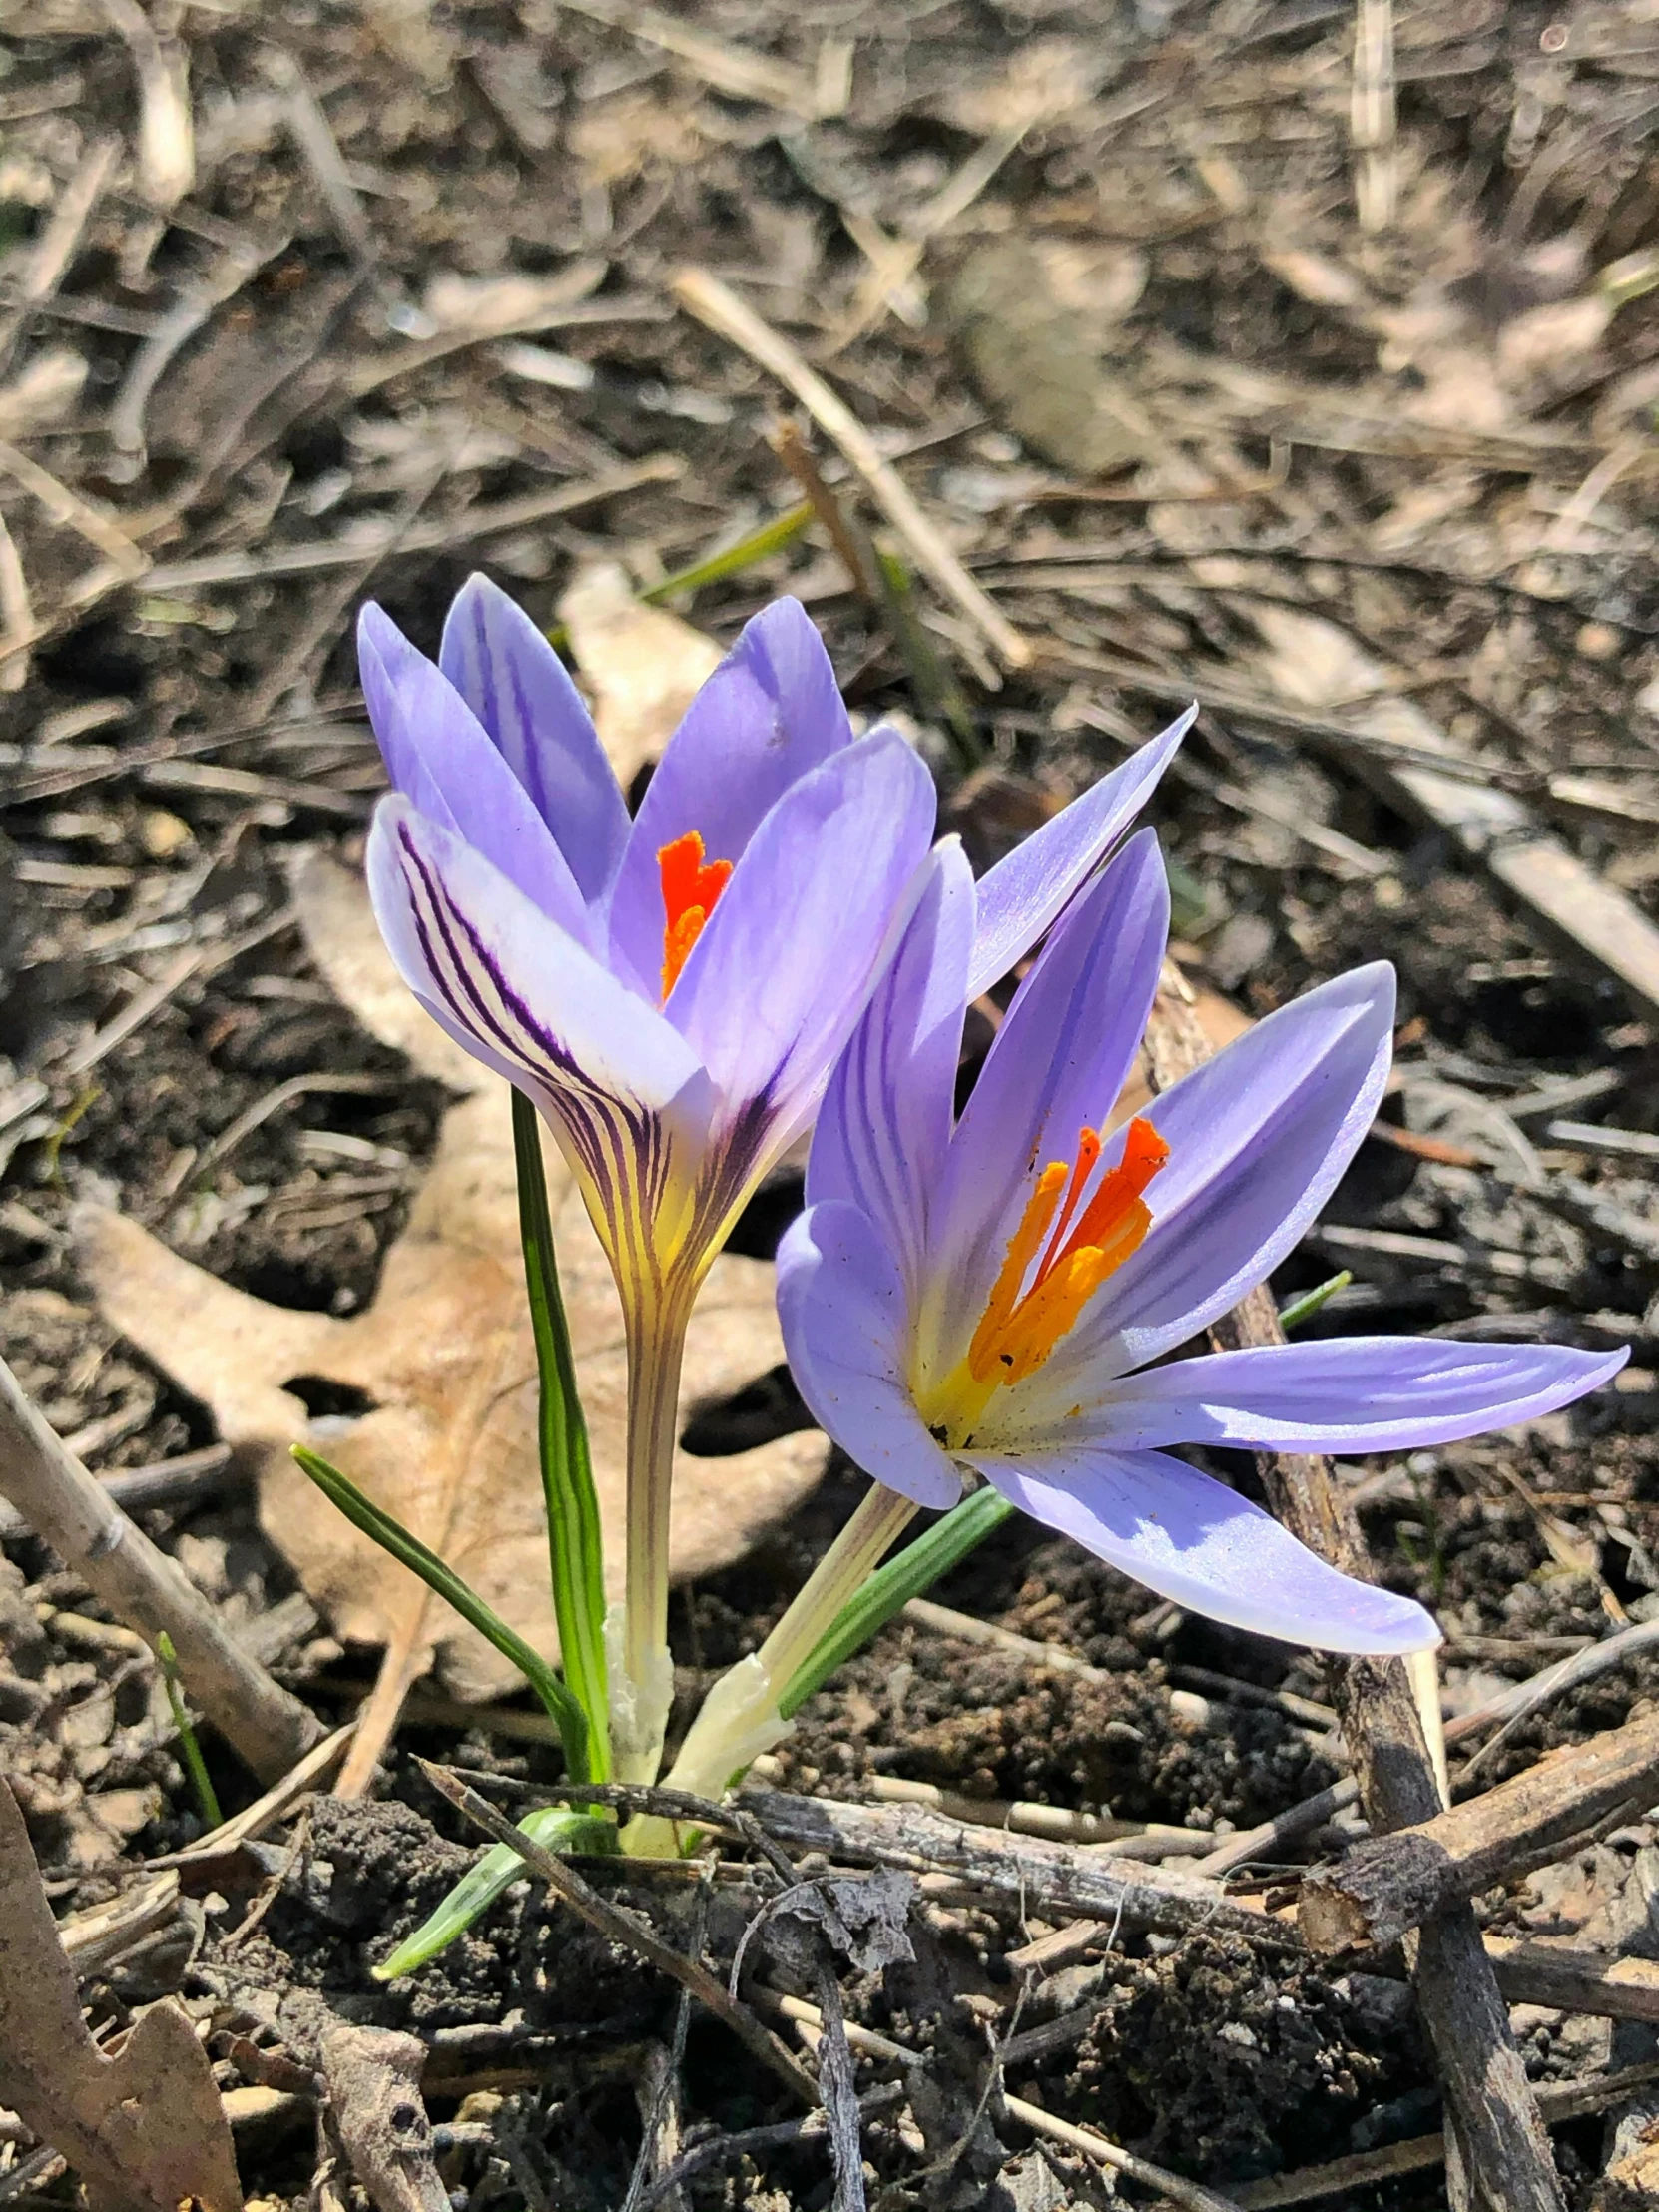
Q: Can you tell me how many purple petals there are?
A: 12